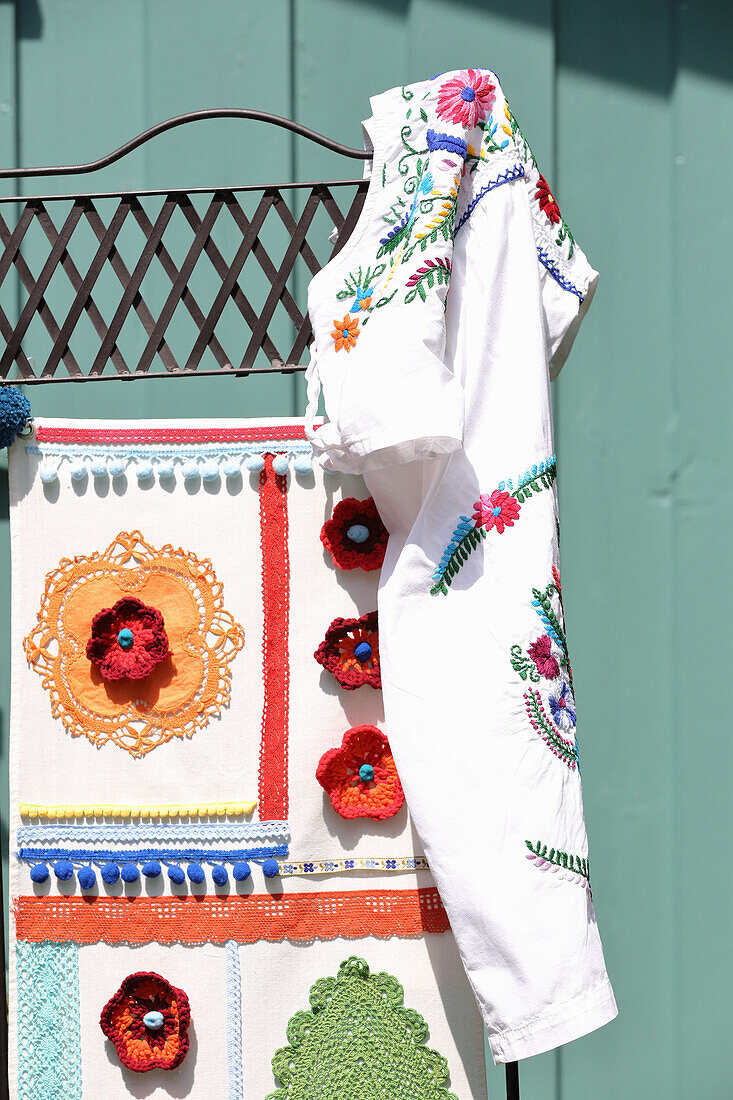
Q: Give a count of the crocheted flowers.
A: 5